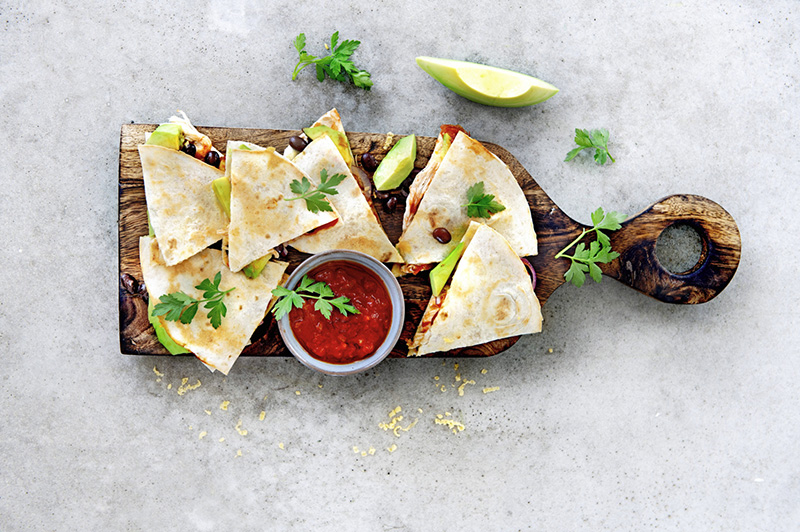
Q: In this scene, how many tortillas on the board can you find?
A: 6